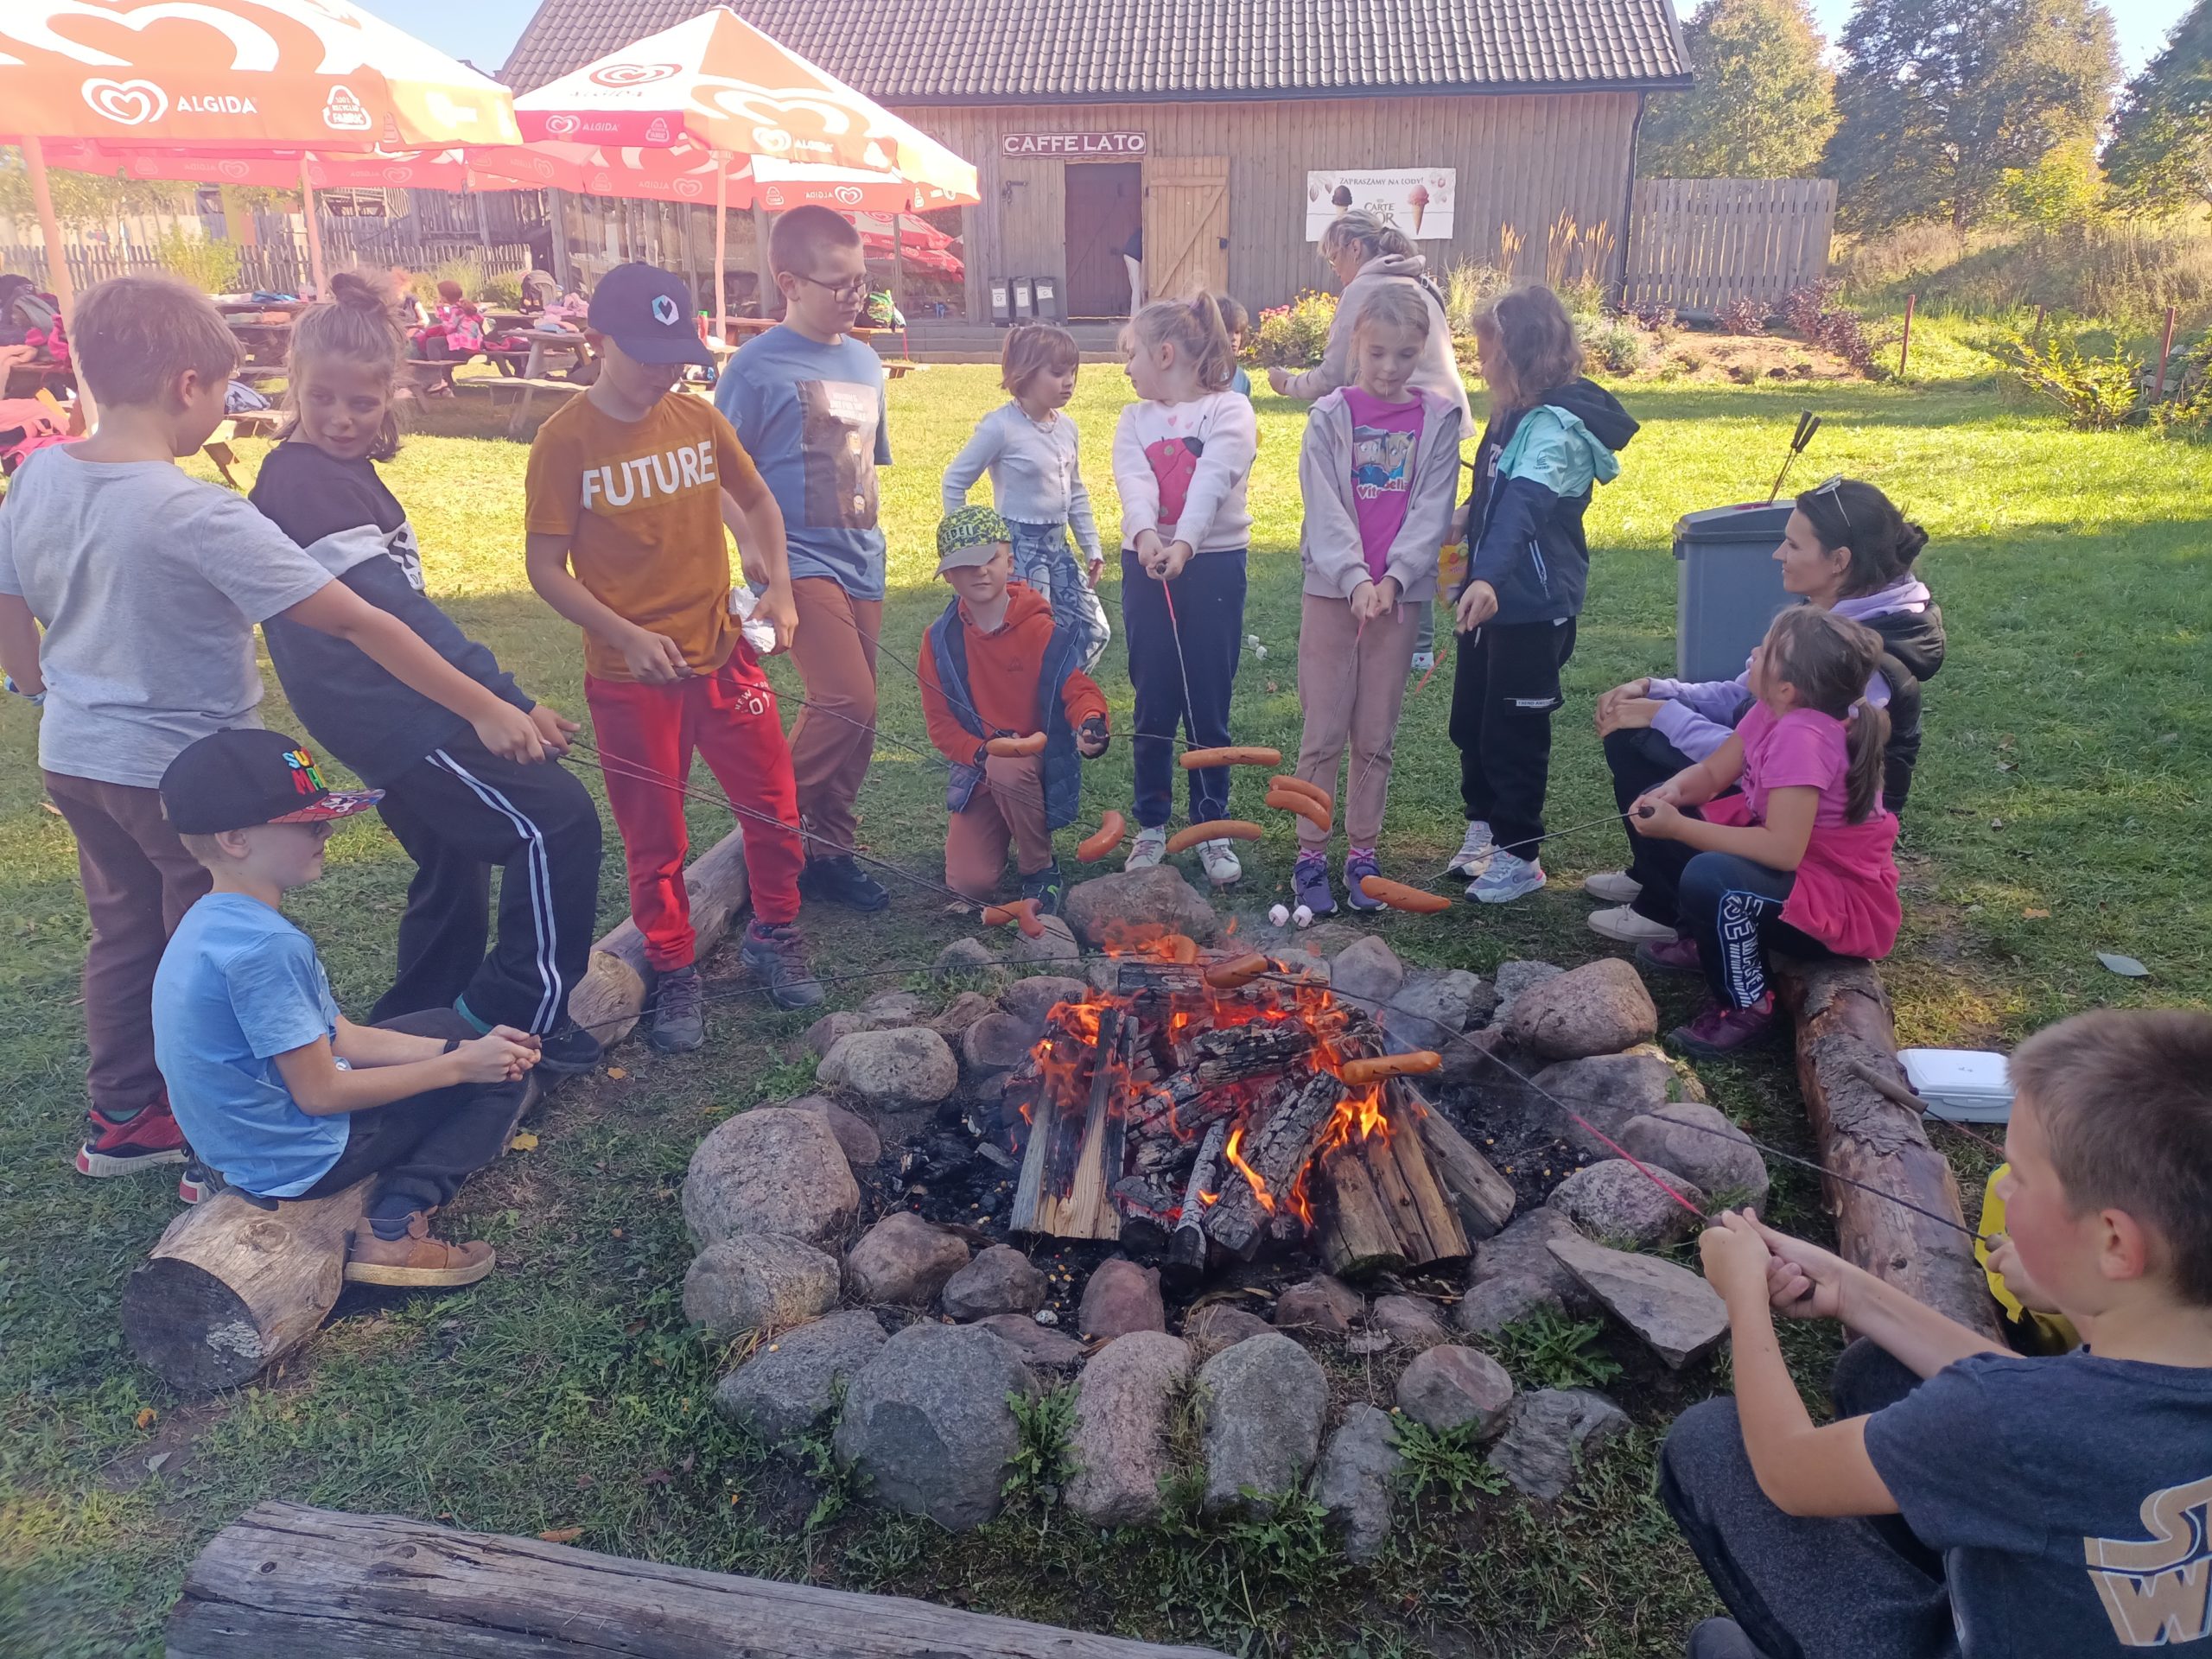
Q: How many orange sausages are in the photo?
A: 12